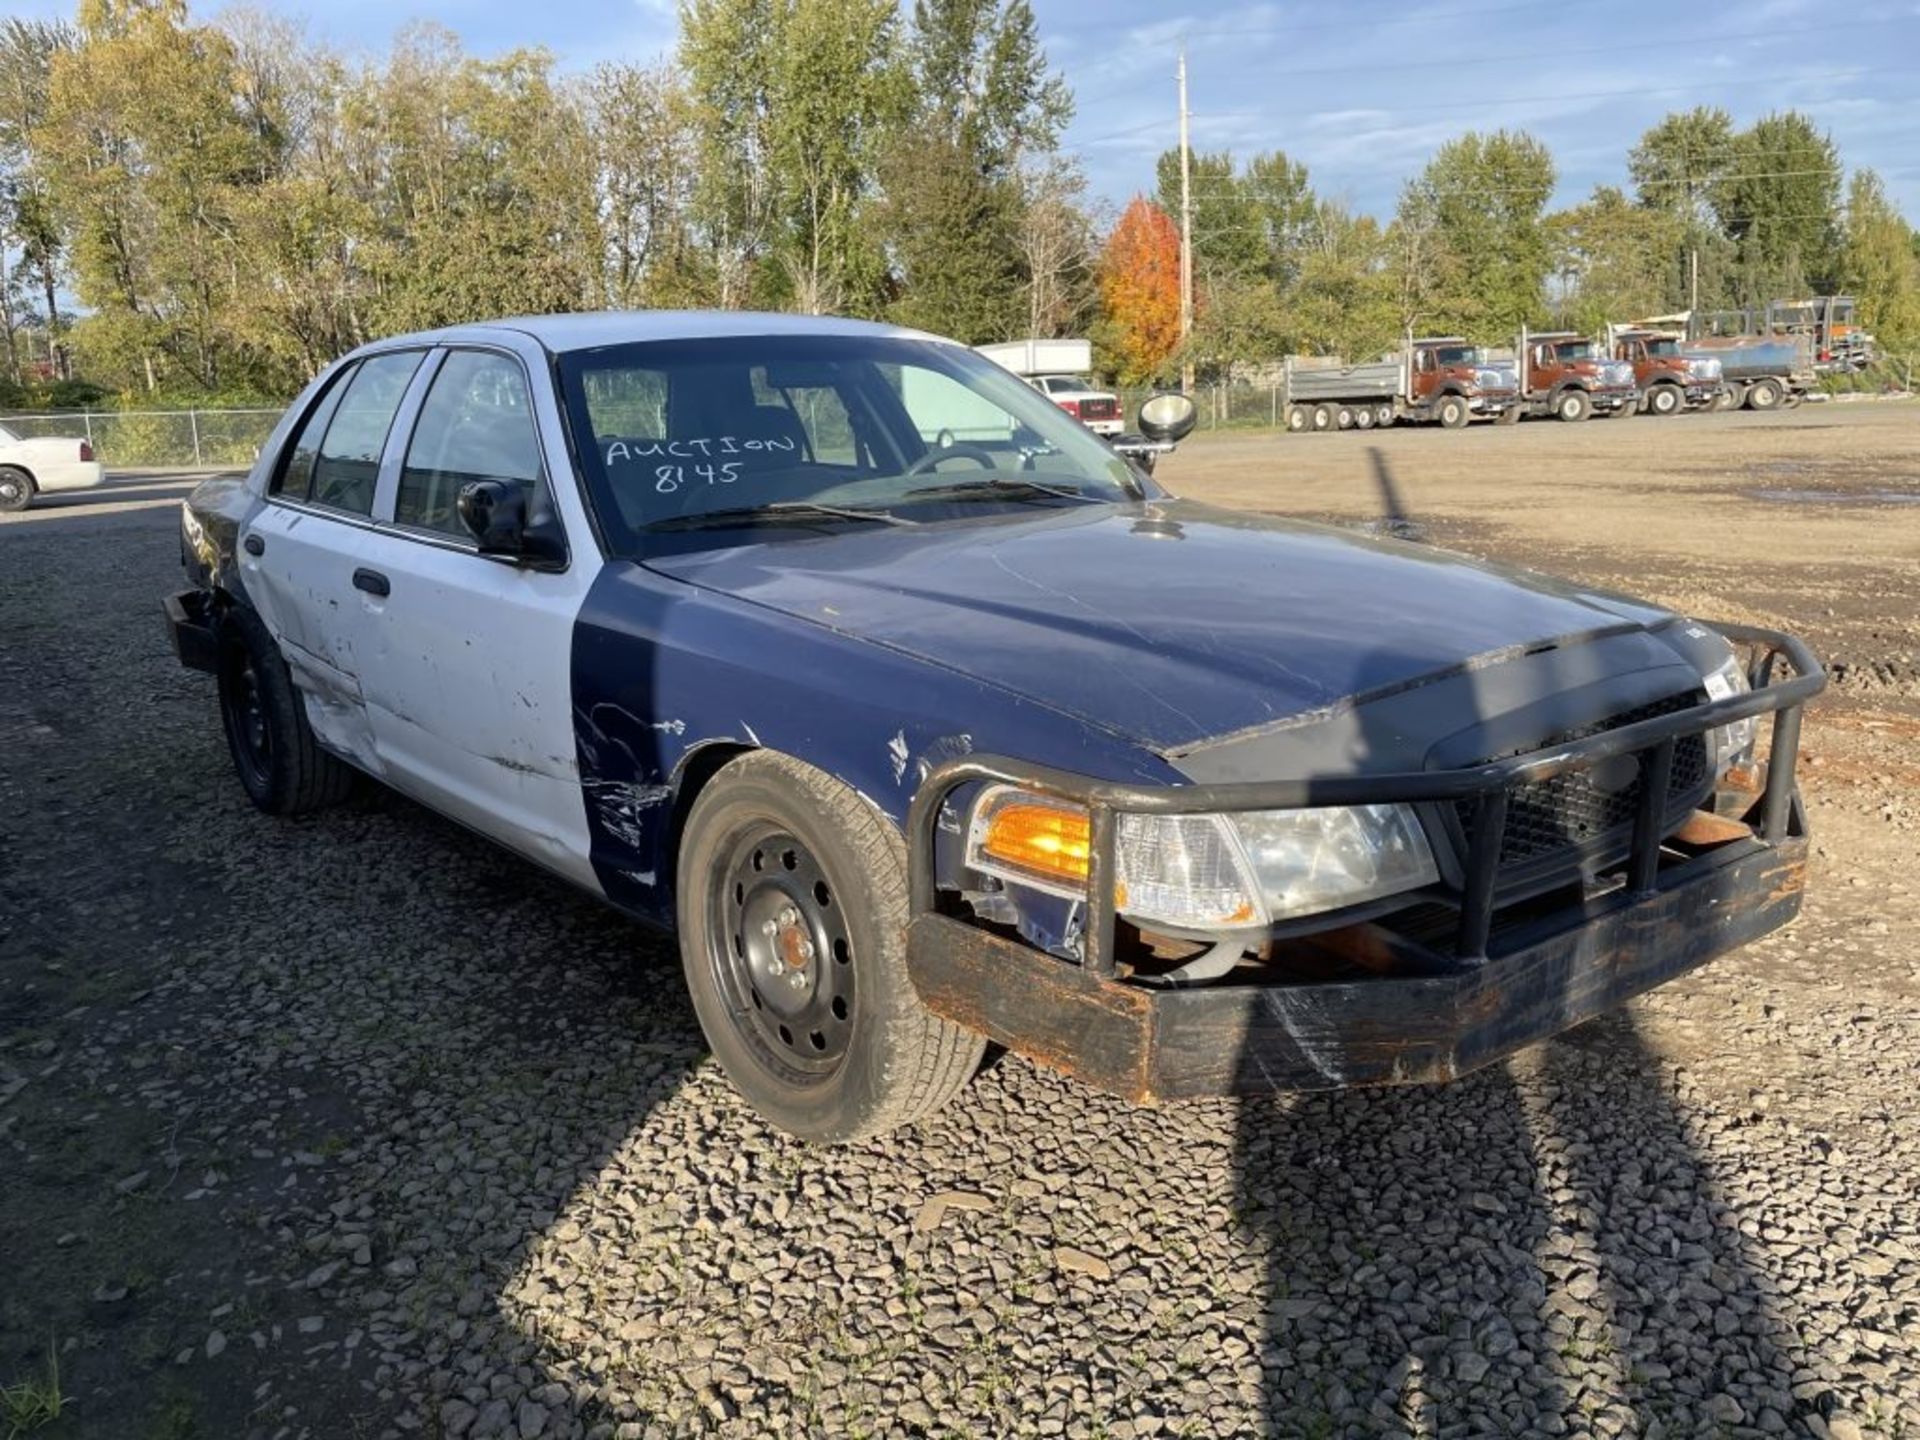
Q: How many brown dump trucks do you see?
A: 3